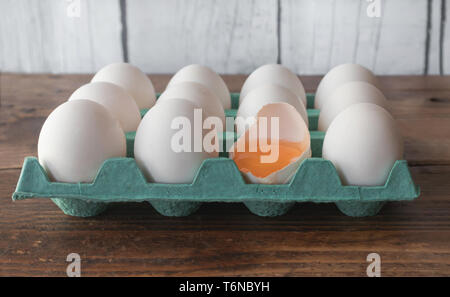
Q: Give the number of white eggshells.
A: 12